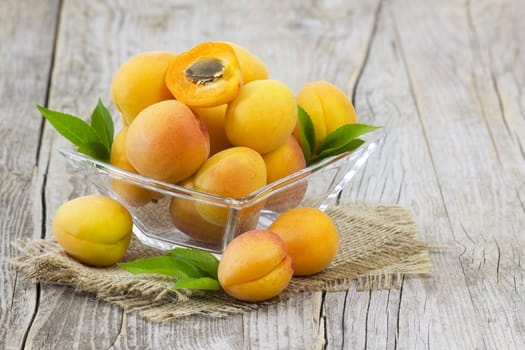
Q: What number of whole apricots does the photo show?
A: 13